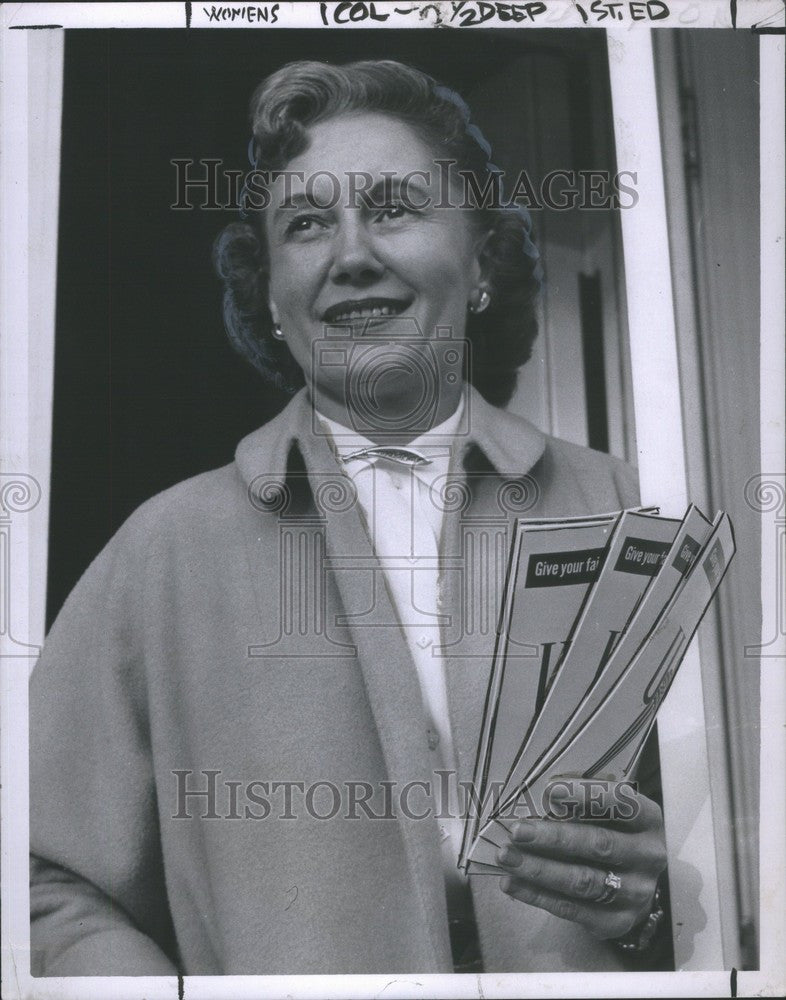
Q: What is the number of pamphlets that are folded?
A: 4